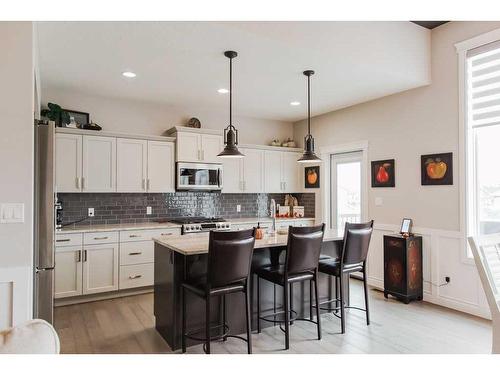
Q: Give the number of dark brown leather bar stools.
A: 3